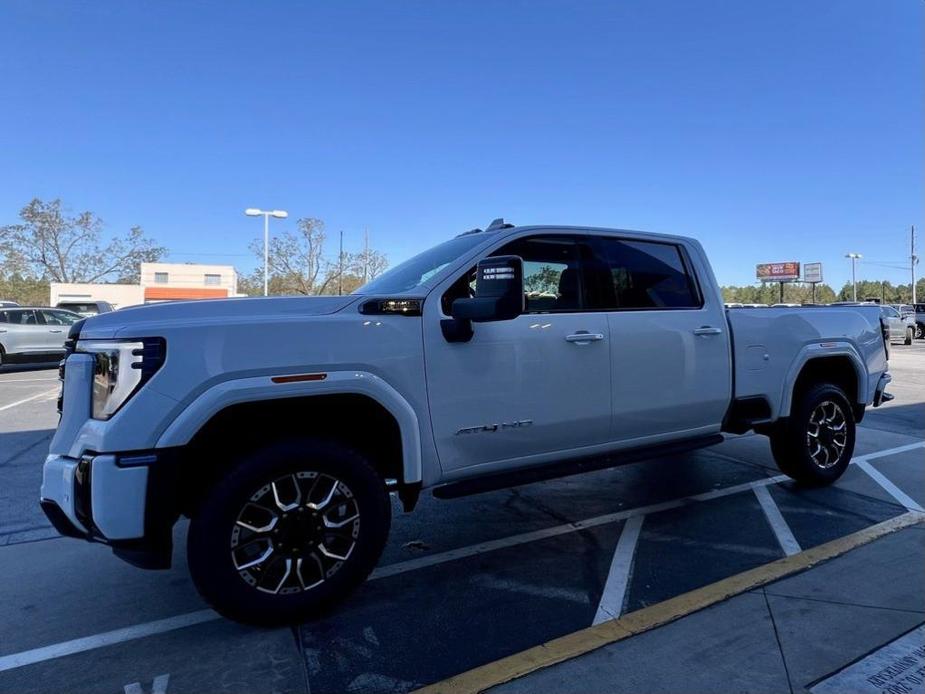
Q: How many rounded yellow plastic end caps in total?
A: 0